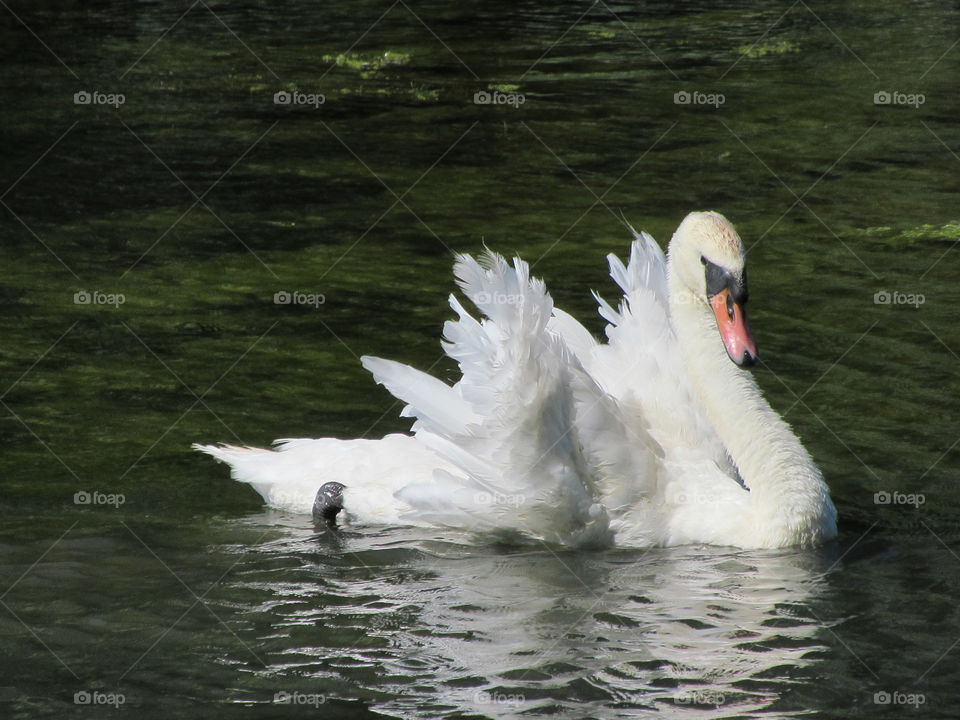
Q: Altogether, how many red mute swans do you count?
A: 0